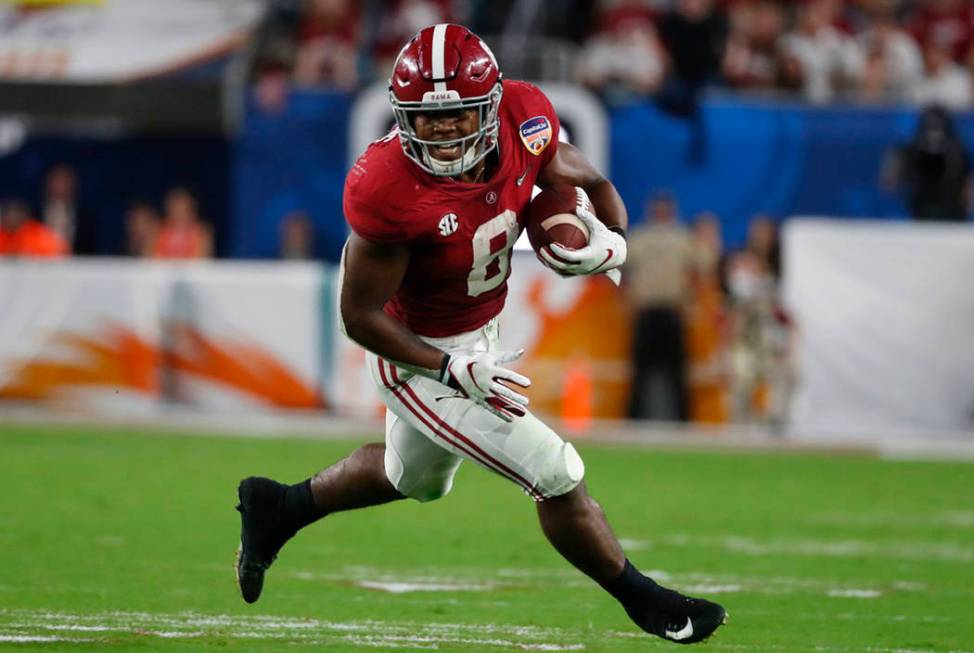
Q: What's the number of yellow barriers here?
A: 0